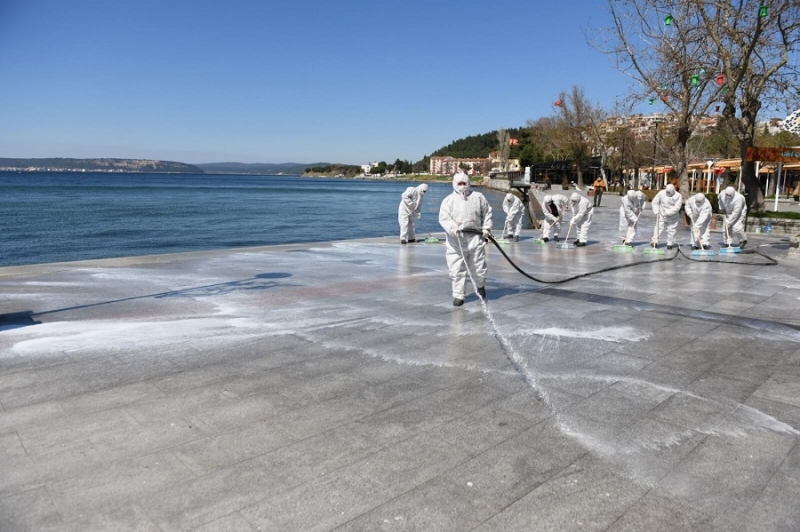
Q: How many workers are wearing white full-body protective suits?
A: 9